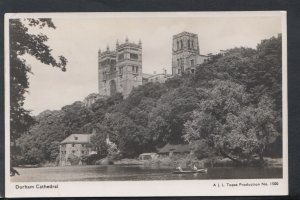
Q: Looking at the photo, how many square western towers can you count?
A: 2